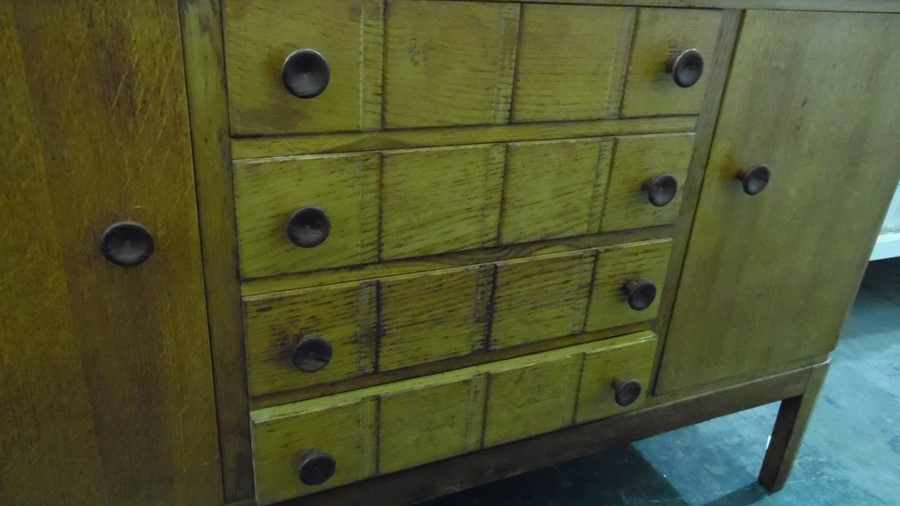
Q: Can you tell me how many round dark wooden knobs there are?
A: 10